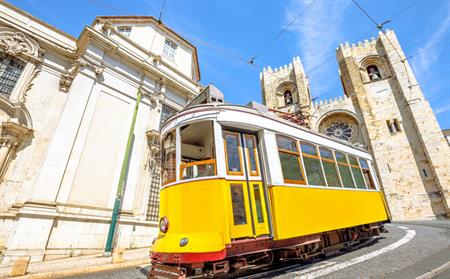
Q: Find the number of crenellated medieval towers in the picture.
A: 2